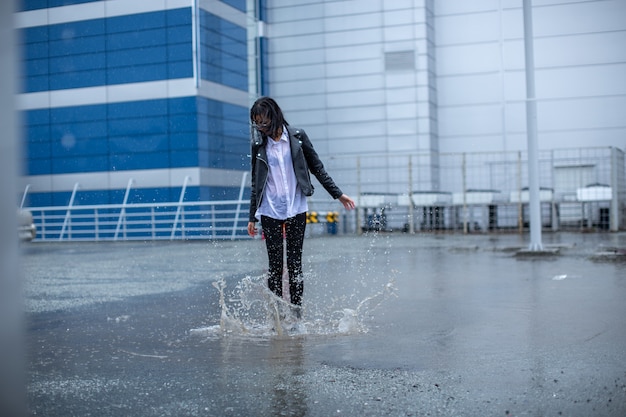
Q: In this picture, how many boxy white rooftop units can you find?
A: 5